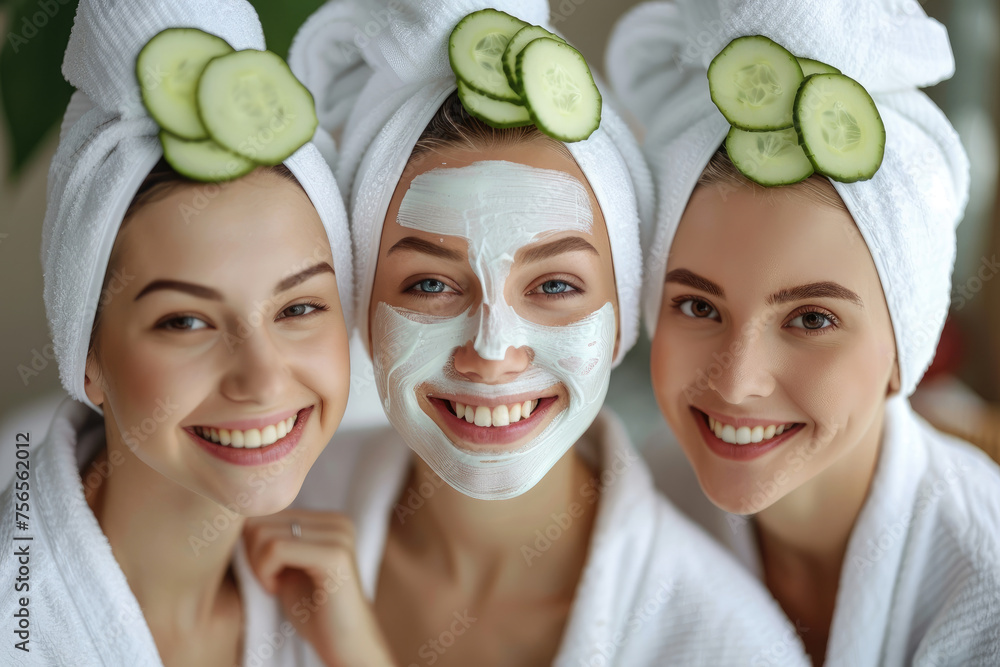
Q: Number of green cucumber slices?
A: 11